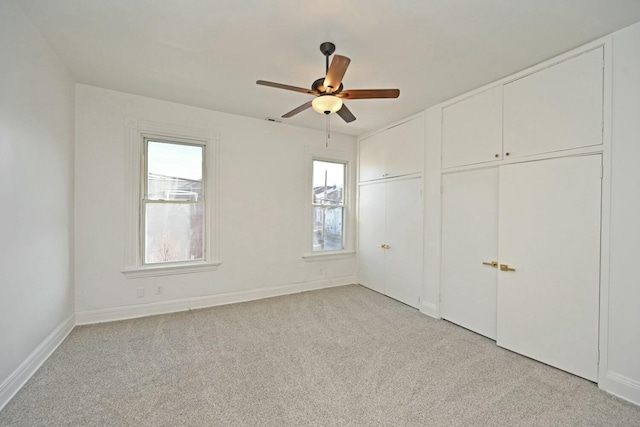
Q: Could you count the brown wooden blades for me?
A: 5